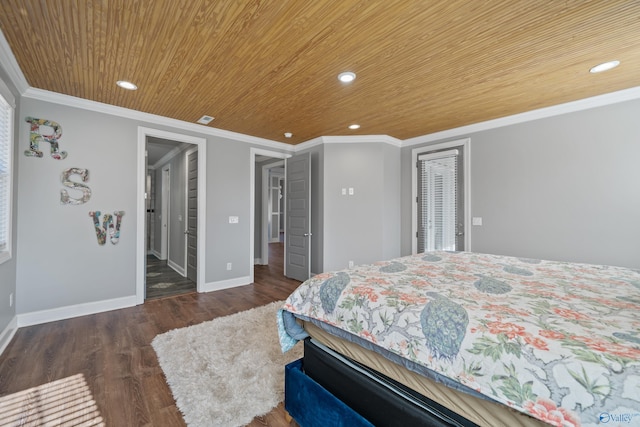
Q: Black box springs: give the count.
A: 1